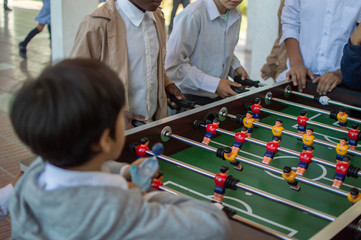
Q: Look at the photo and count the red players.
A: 11